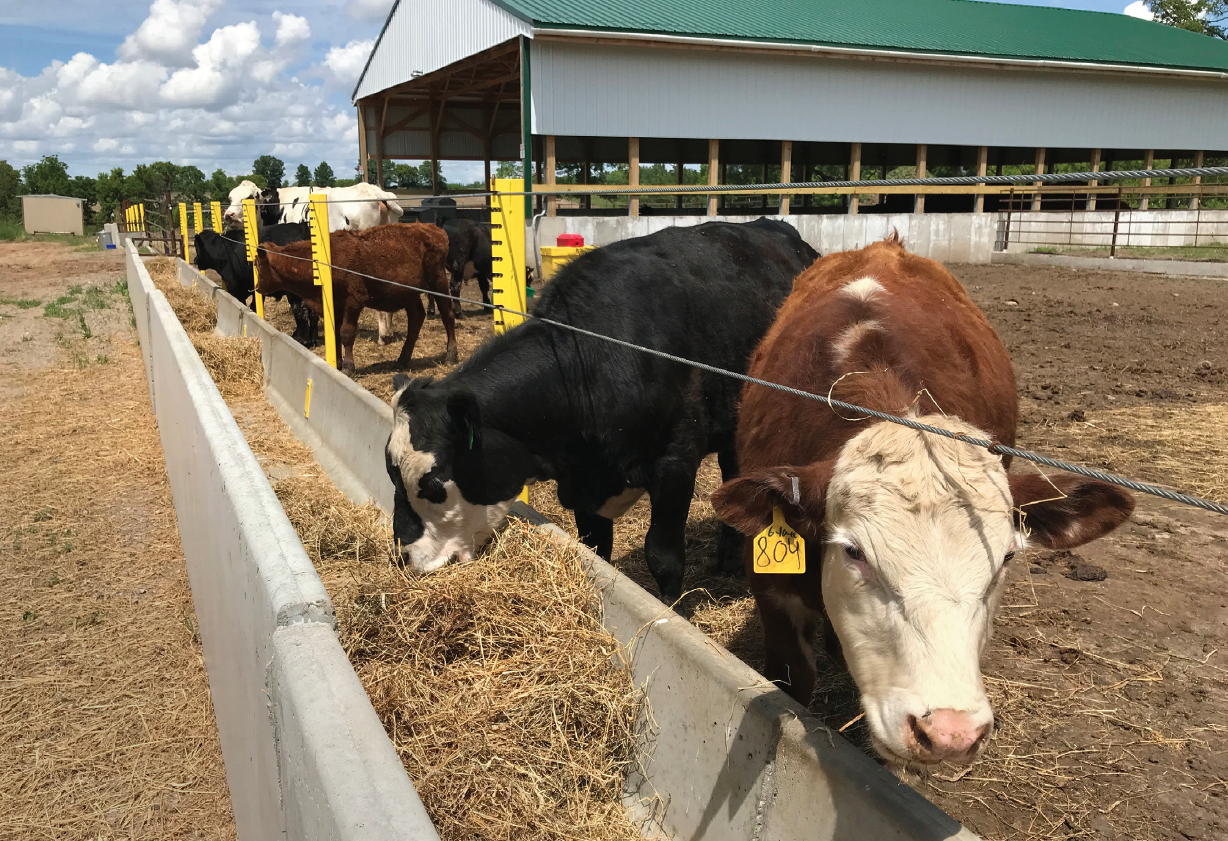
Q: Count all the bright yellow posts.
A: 11